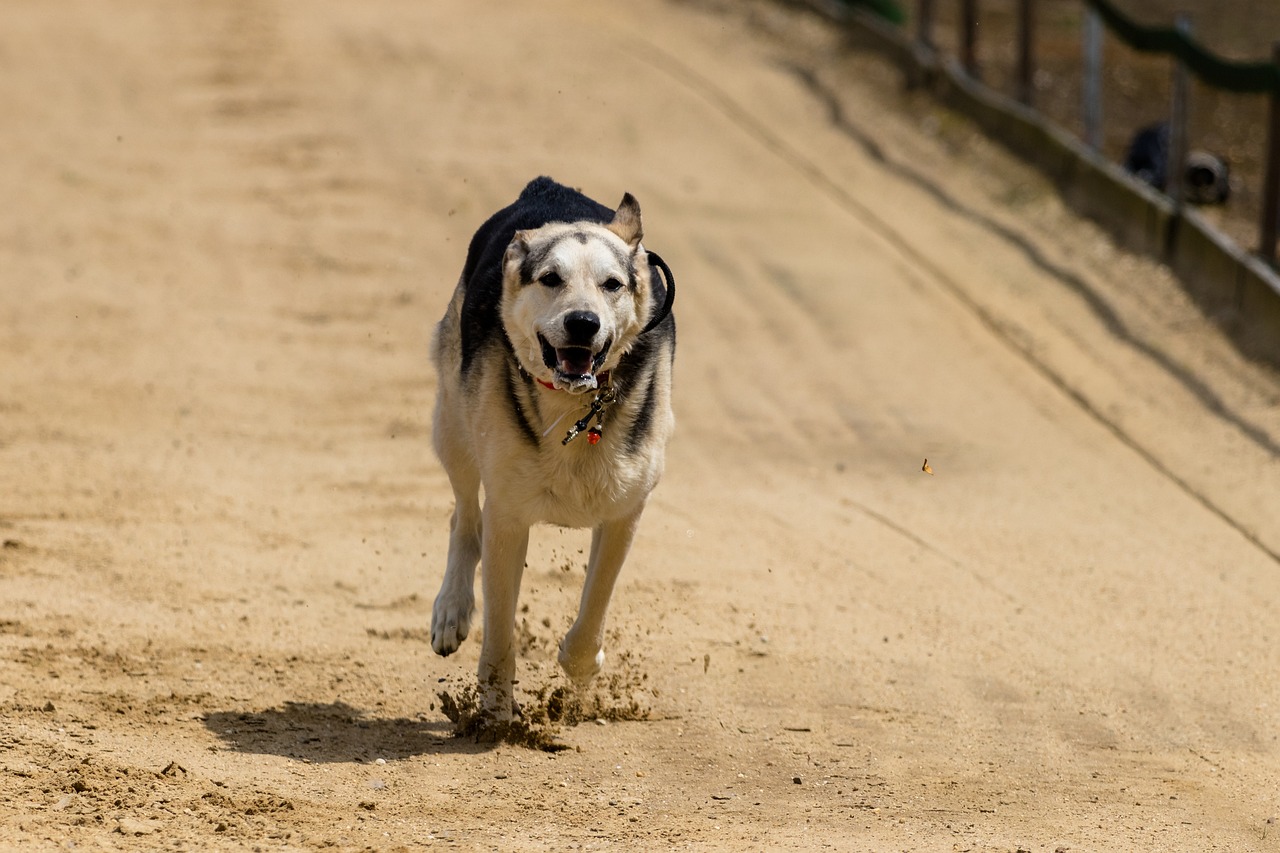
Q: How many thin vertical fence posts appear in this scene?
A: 6